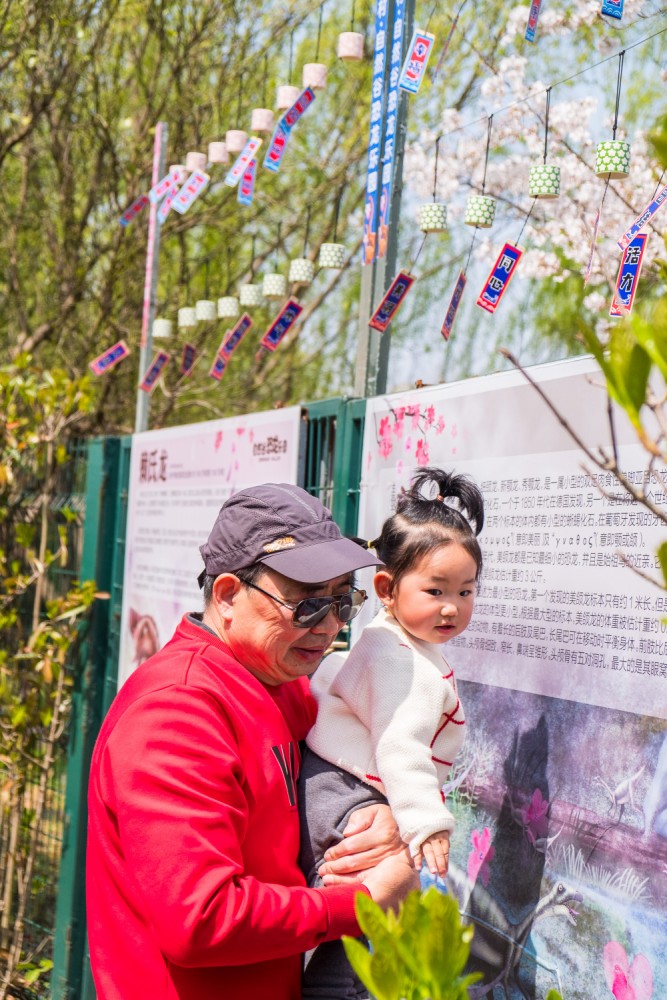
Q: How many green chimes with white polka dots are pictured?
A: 12